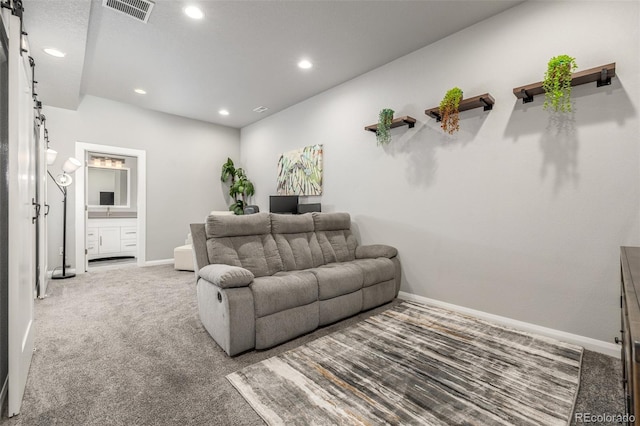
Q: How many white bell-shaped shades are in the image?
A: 3